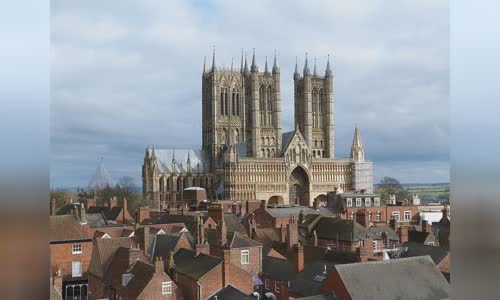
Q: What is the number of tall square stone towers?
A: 3